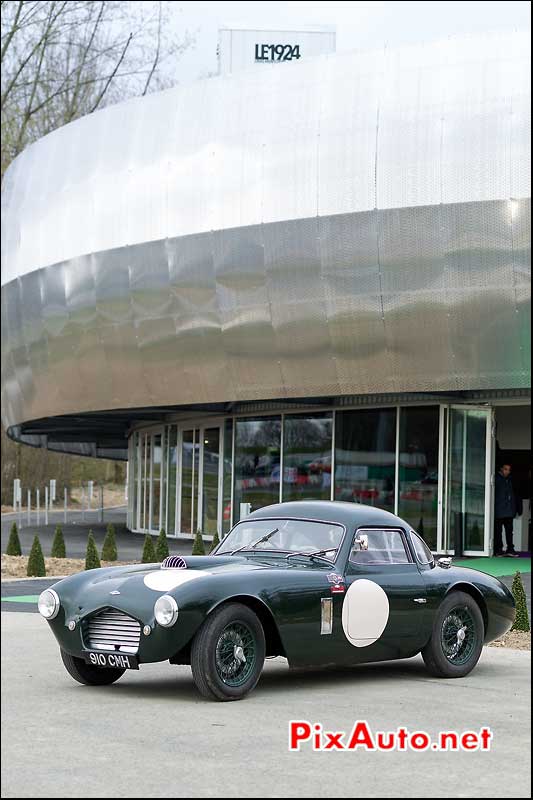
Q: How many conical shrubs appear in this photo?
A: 10